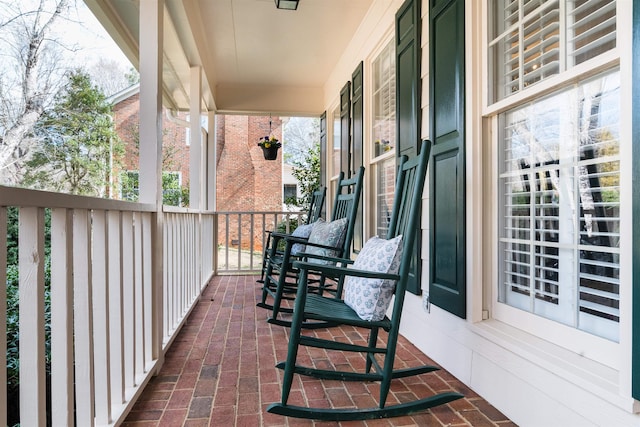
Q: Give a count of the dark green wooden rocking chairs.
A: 3